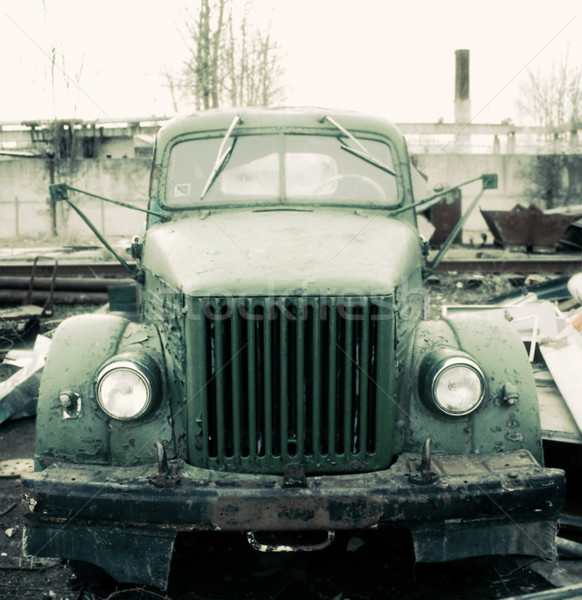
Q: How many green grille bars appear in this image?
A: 10